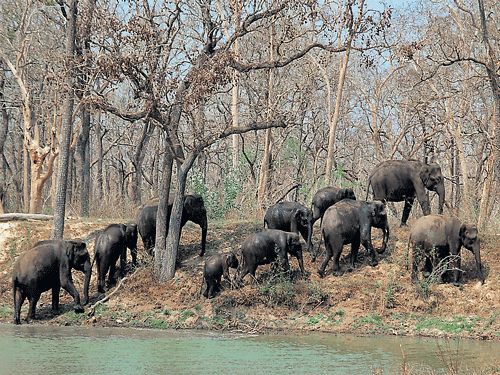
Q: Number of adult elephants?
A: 9